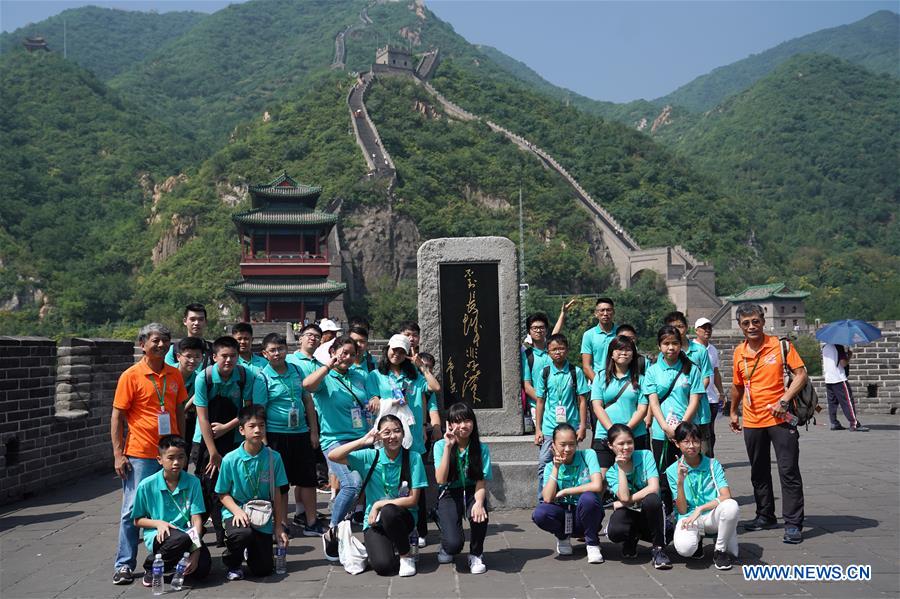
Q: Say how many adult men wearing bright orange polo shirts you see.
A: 2